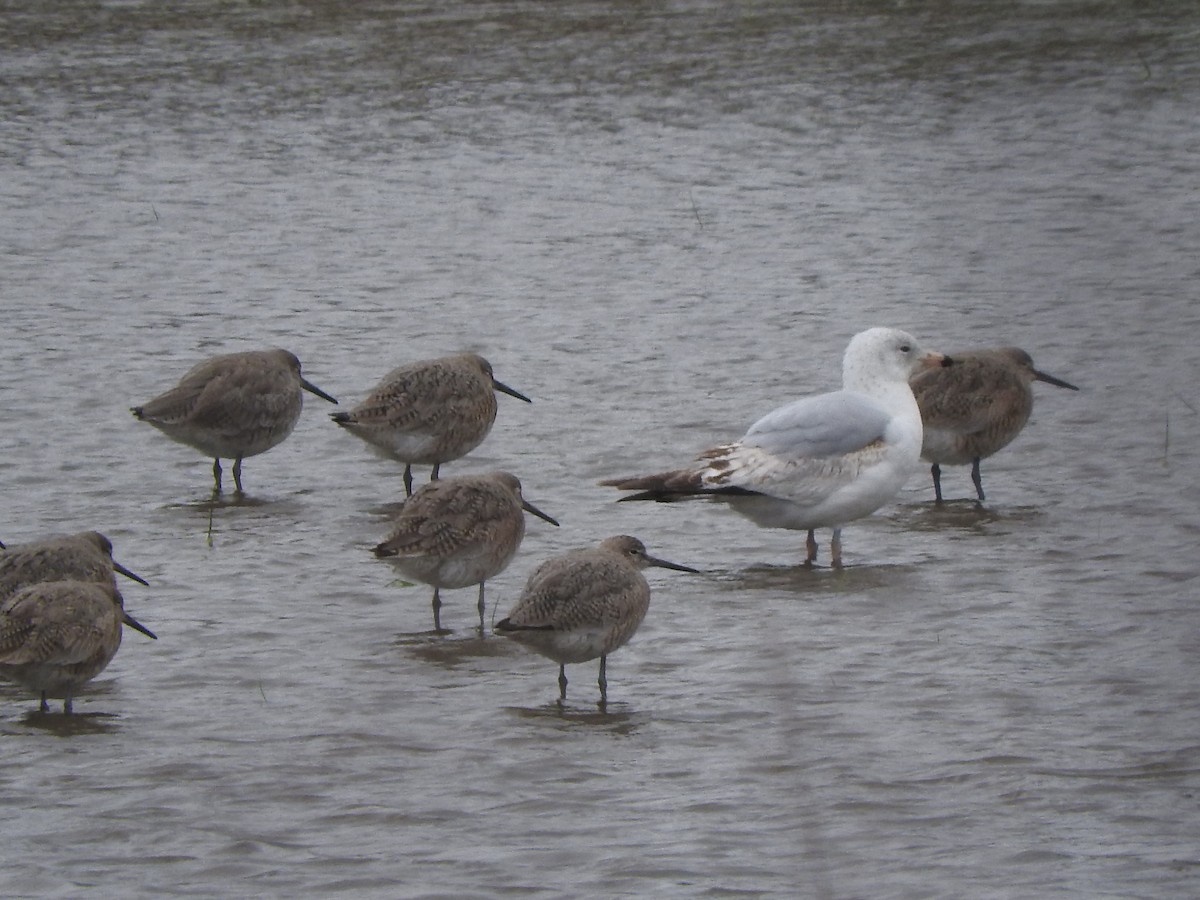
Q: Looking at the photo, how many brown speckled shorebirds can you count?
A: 7